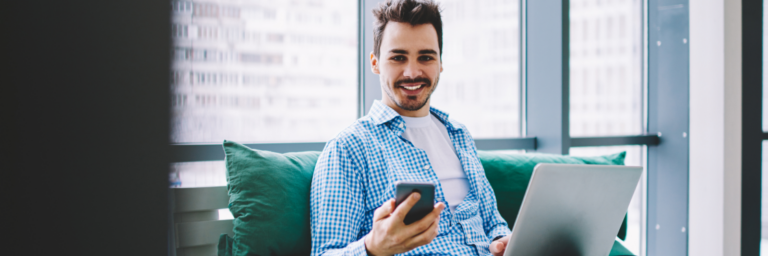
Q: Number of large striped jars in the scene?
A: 0